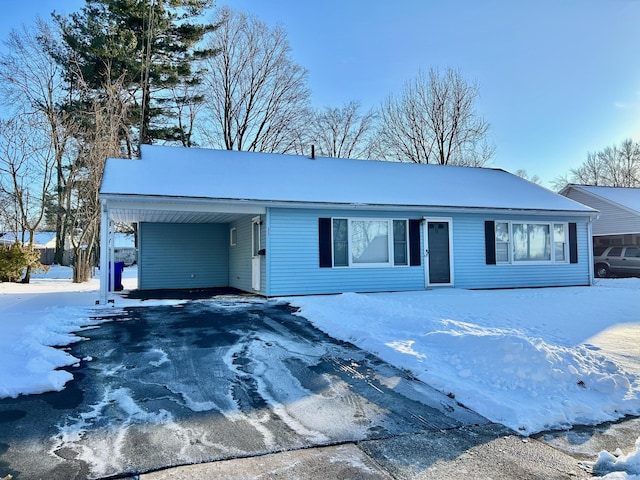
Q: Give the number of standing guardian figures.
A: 0